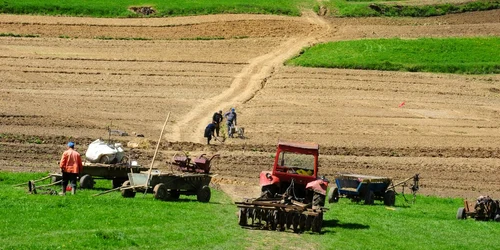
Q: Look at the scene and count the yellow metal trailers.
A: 0